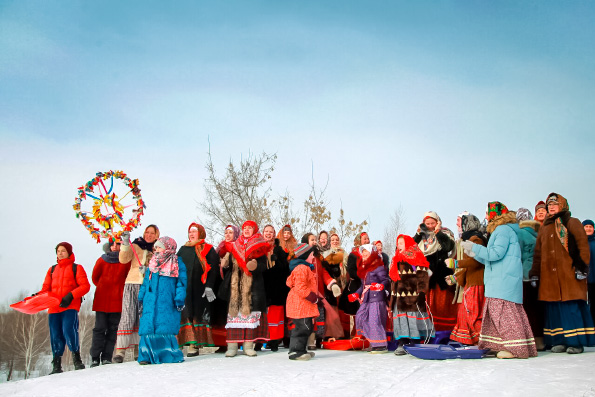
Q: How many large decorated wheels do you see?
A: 1